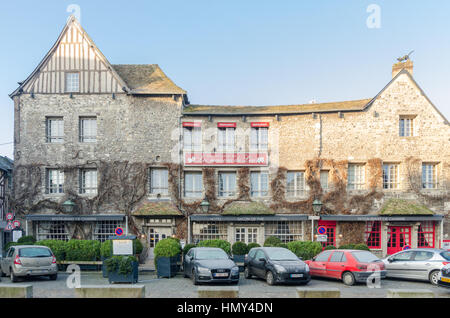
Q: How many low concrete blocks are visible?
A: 5